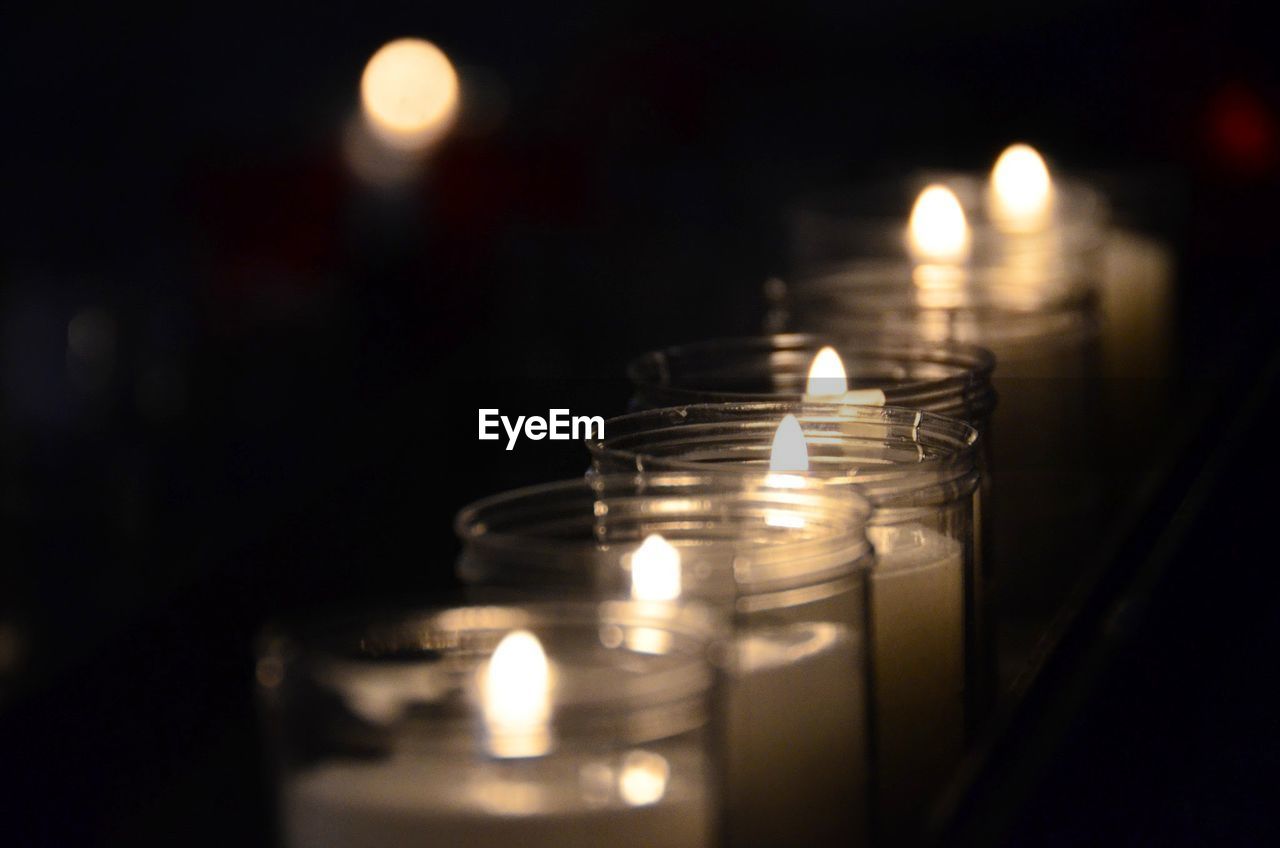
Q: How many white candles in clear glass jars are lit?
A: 6